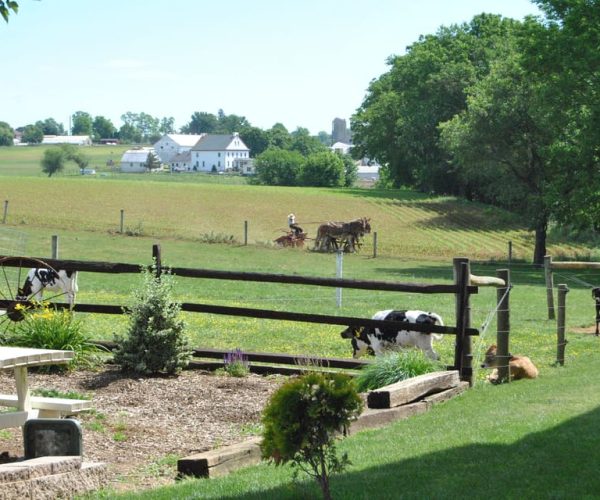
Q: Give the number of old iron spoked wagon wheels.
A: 1